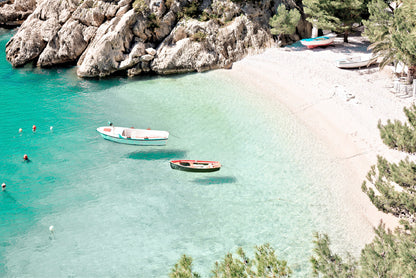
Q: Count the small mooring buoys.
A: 6